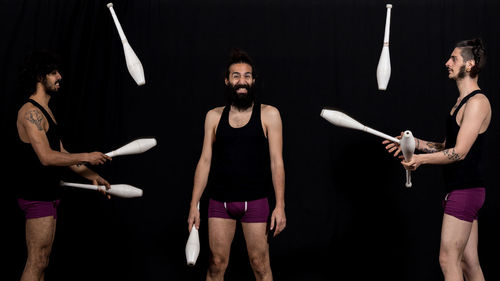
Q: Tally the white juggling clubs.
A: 7